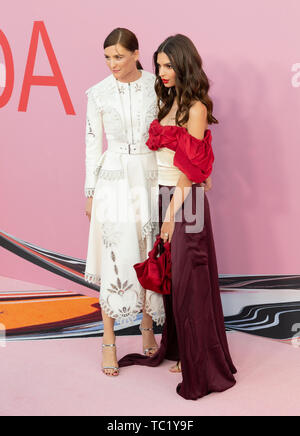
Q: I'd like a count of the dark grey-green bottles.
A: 0